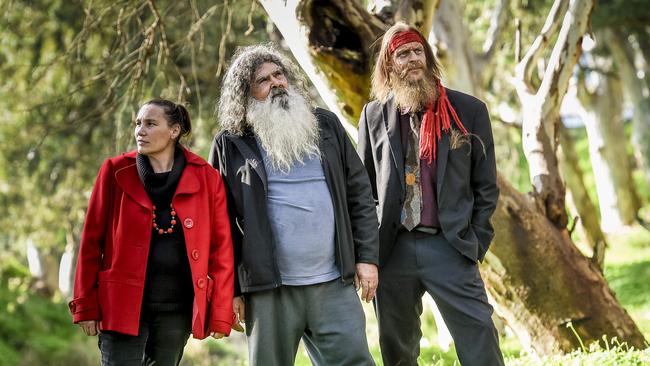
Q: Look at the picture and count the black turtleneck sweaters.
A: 1